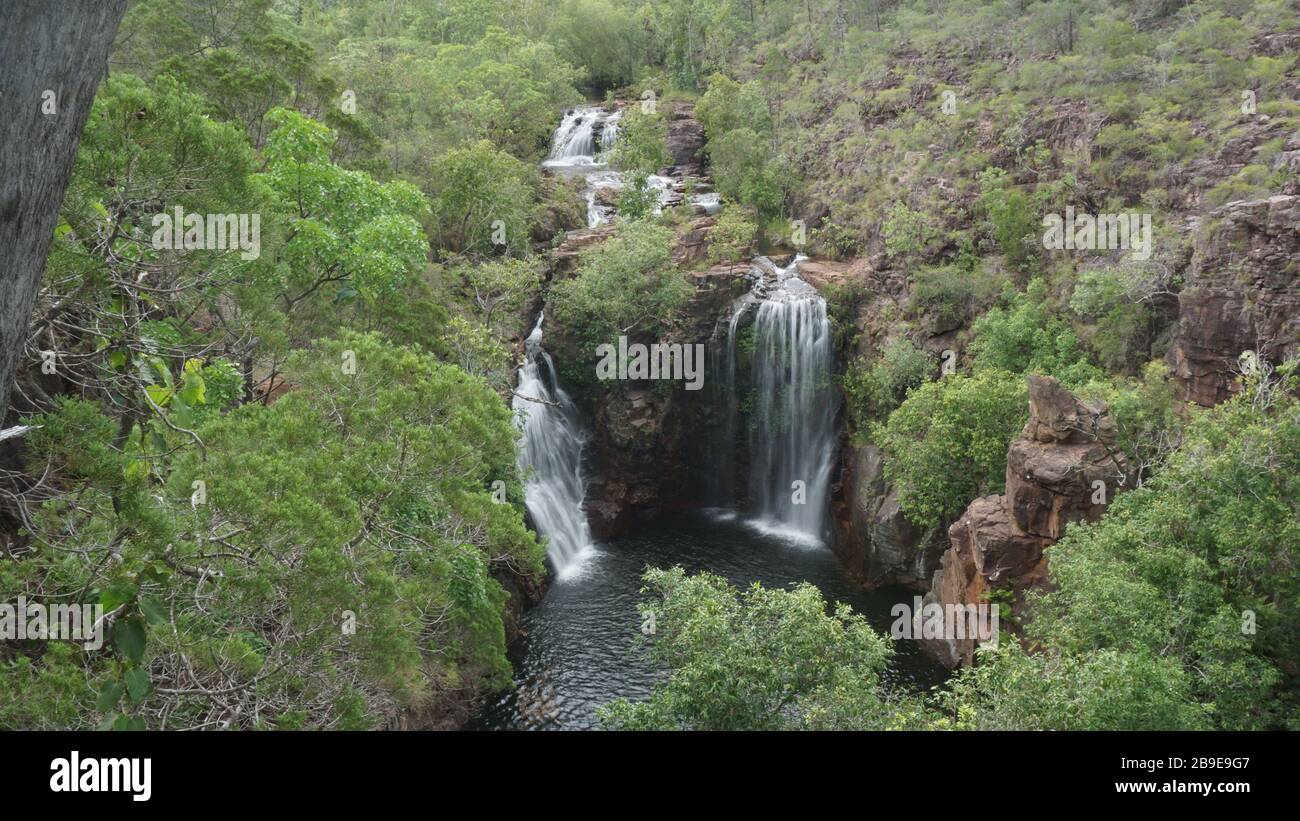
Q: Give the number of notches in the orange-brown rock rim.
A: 2